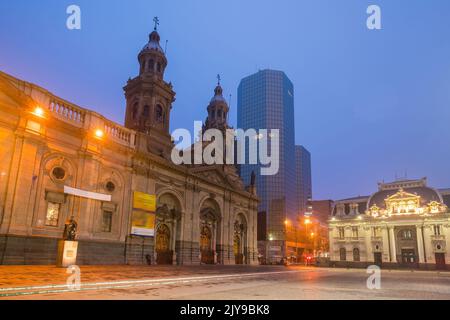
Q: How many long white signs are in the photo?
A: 1